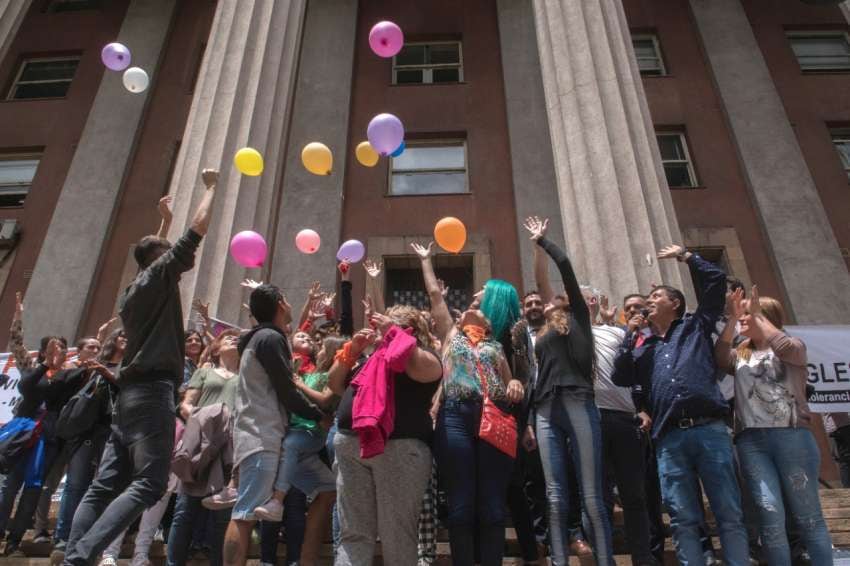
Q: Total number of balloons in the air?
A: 12